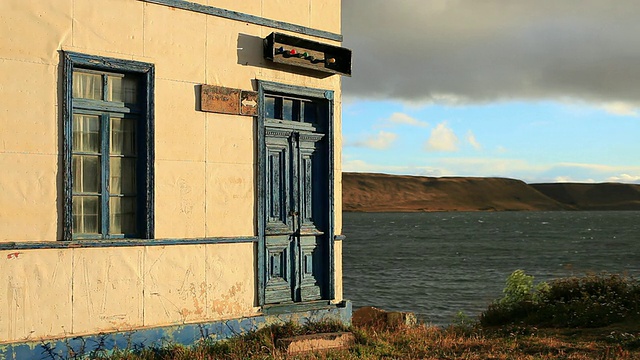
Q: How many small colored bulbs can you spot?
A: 4